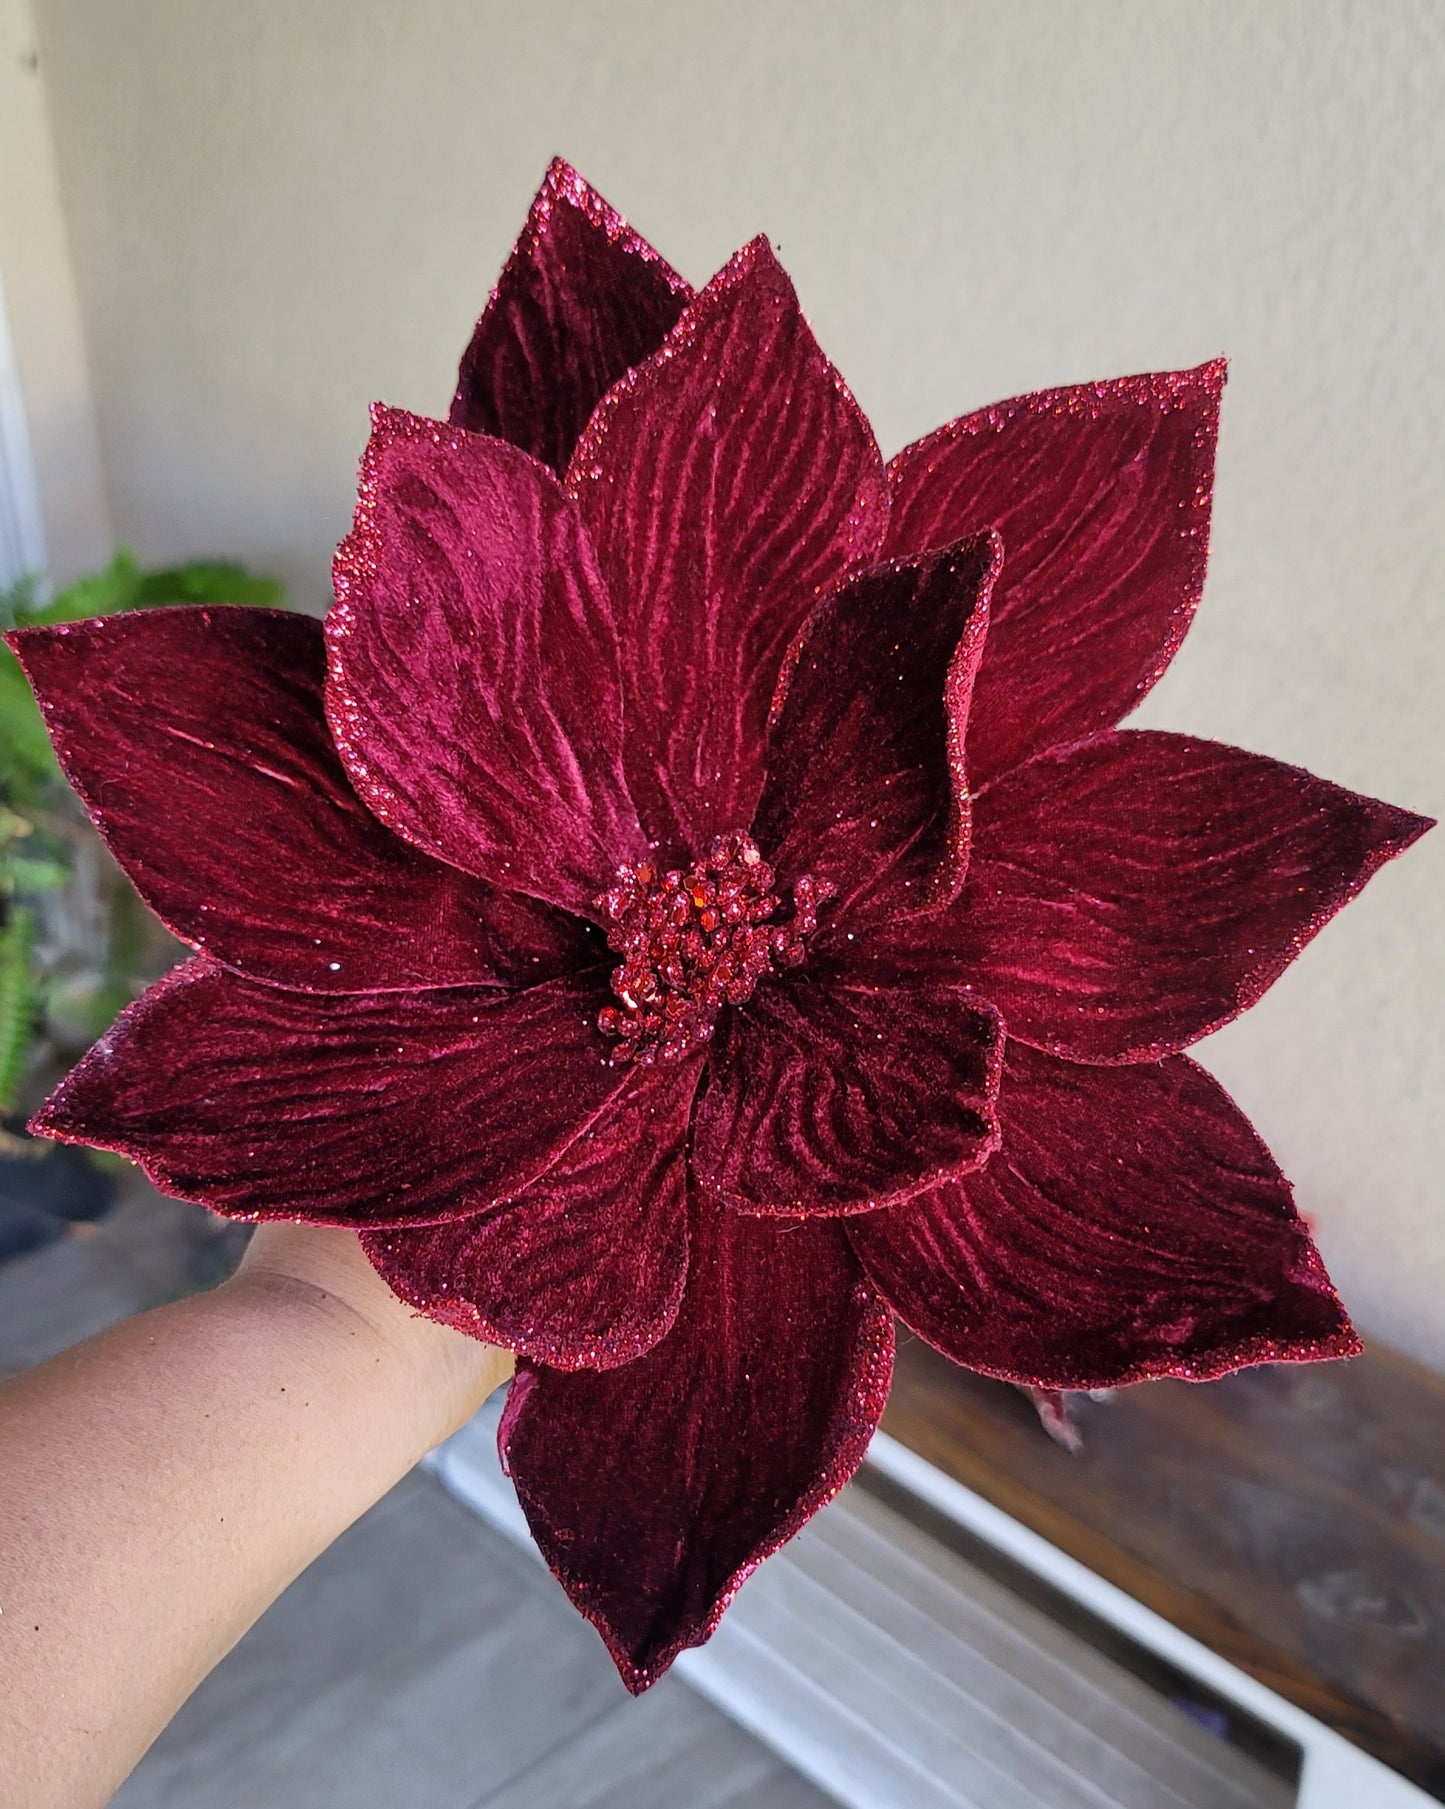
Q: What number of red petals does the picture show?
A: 12